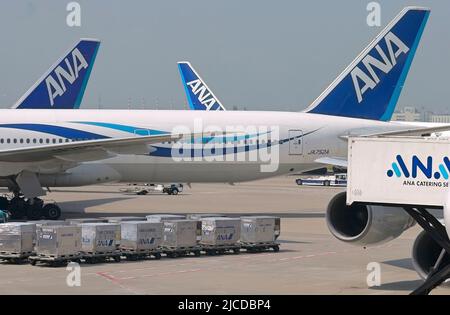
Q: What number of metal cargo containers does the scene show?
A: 12